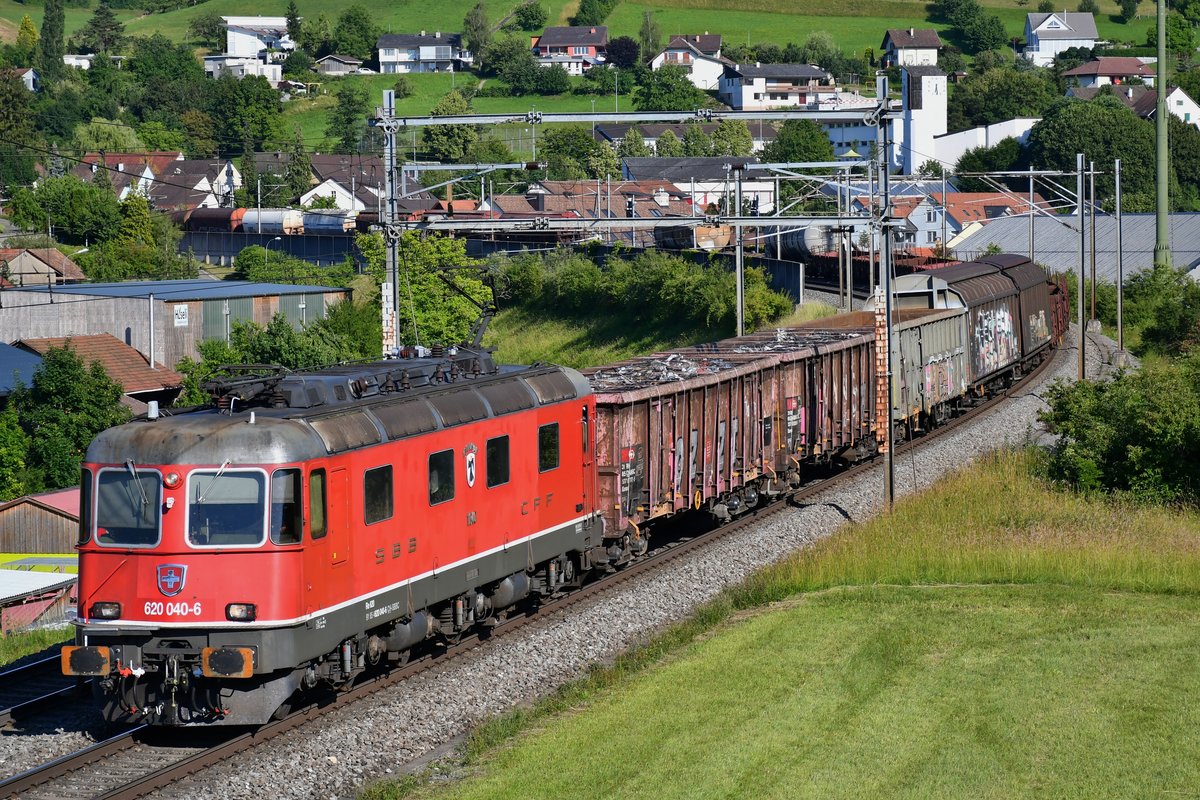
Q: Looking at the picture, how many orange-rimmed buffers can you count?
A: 2